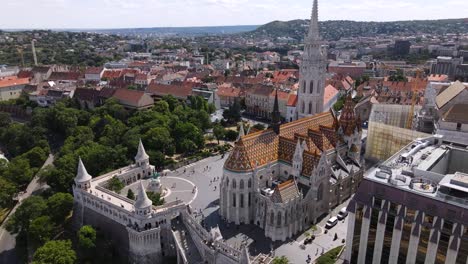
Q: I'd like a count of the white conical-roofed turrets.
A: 3